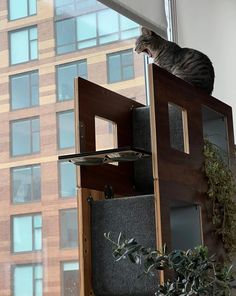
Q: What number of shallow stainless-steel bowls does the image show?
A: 2